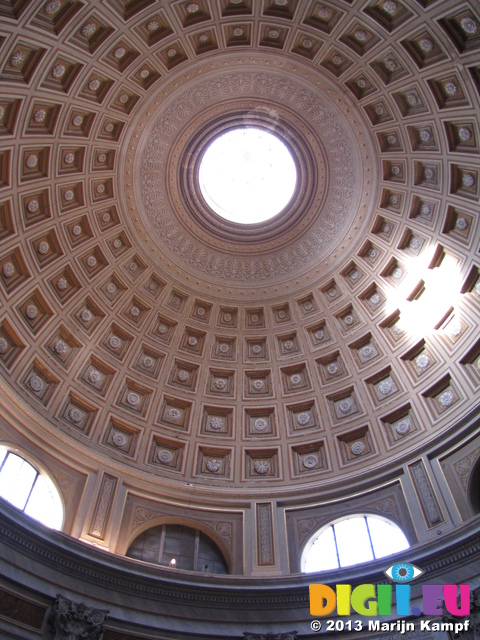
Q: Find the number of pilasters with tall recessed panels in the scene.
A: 3